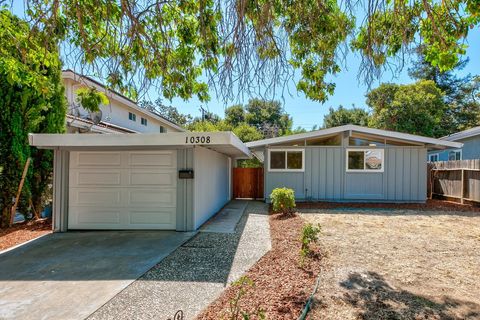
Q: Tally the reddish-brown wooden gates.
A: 1